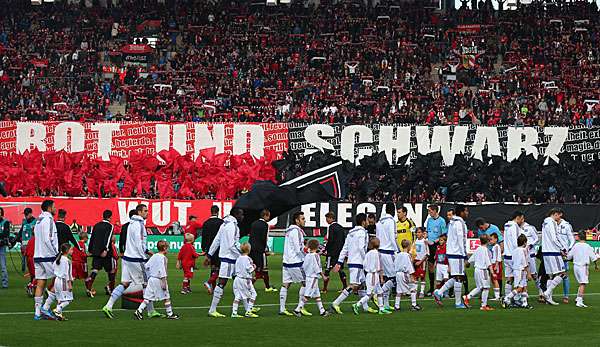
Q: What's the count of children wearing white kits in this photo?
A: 9